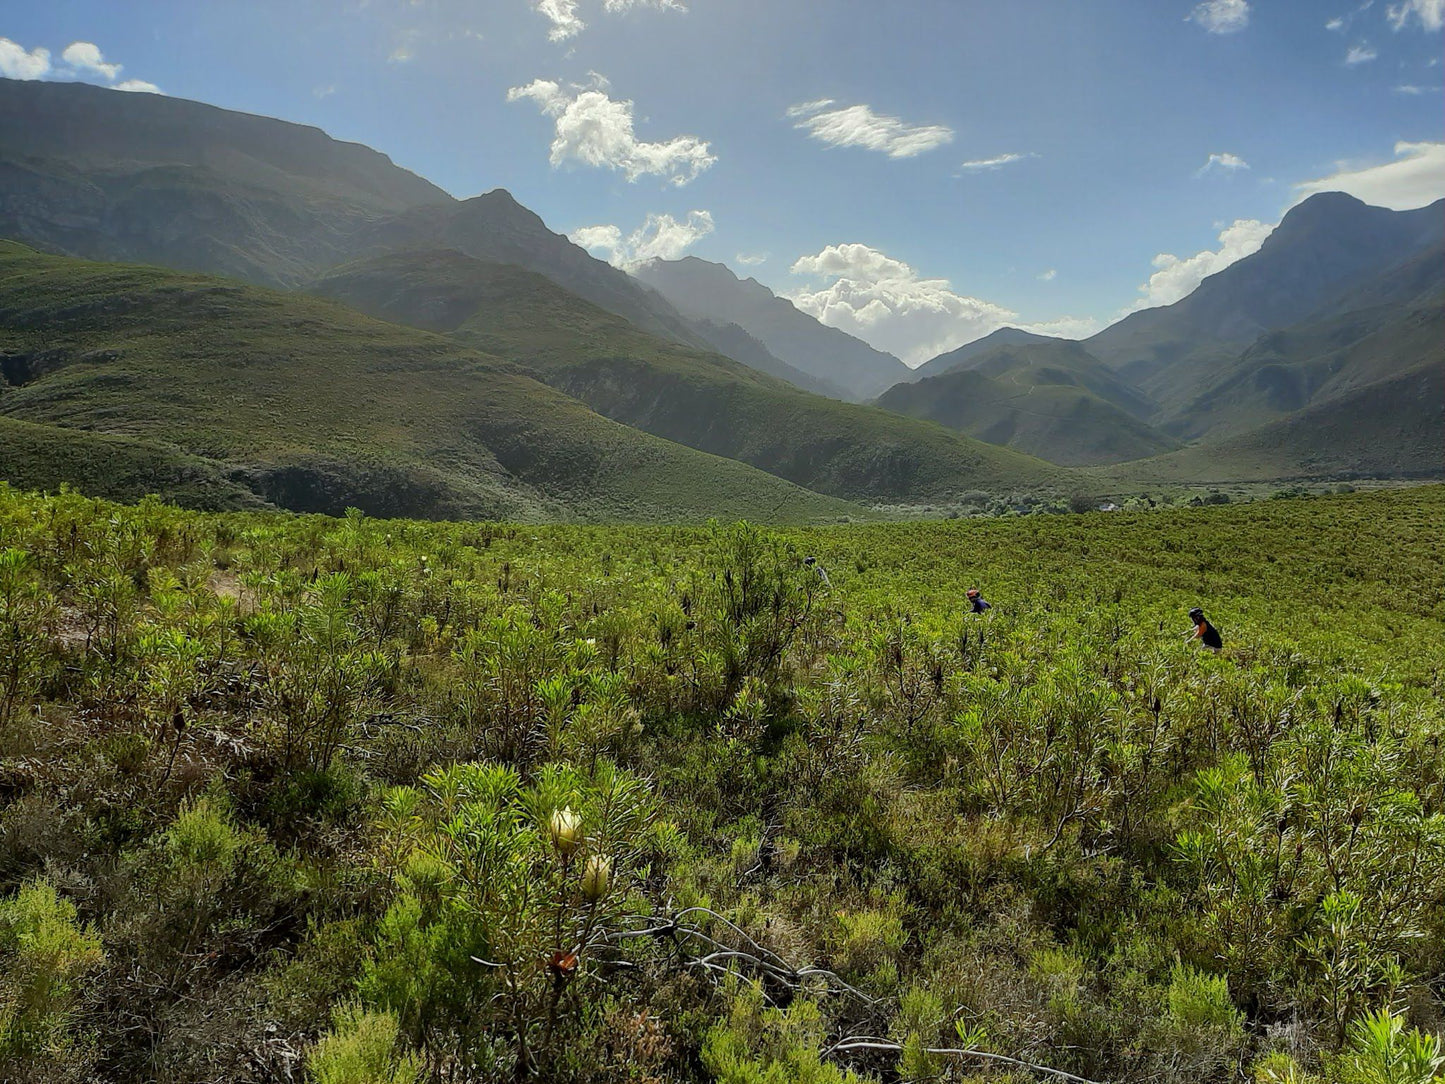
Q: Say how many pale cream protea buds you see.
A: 2